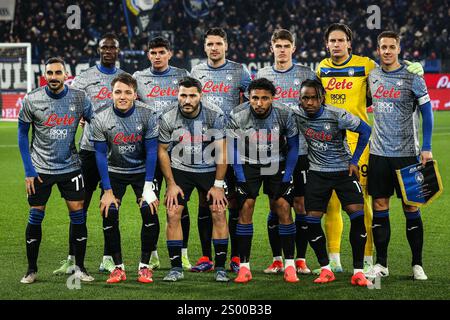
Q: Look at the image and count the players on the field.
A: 11